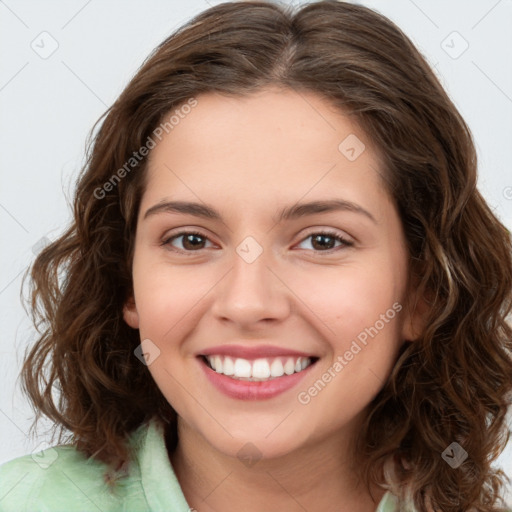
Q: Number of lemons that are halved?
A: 0